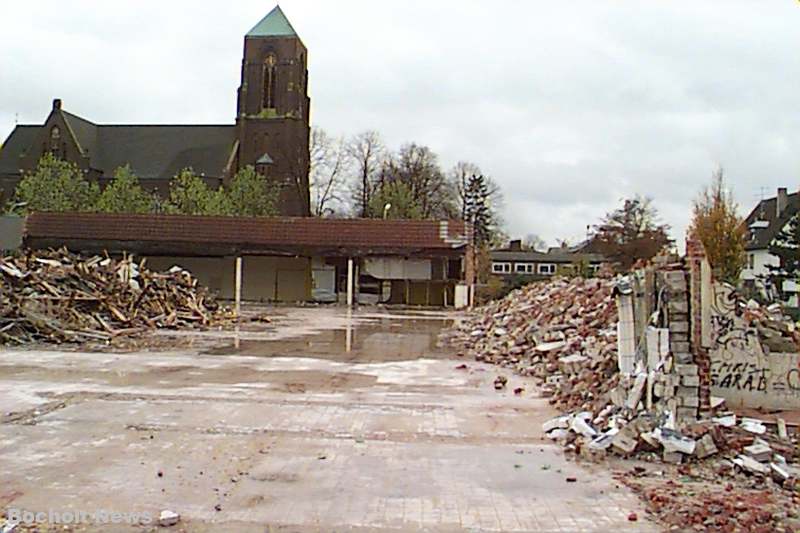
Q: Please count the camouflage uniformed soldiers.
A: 0